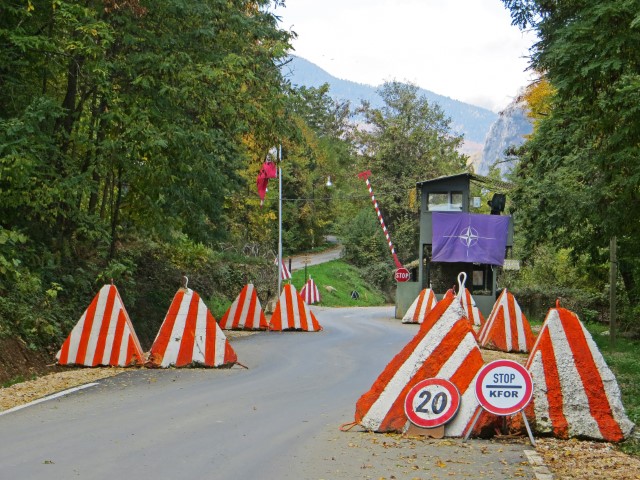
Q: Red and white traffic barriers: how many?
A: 11